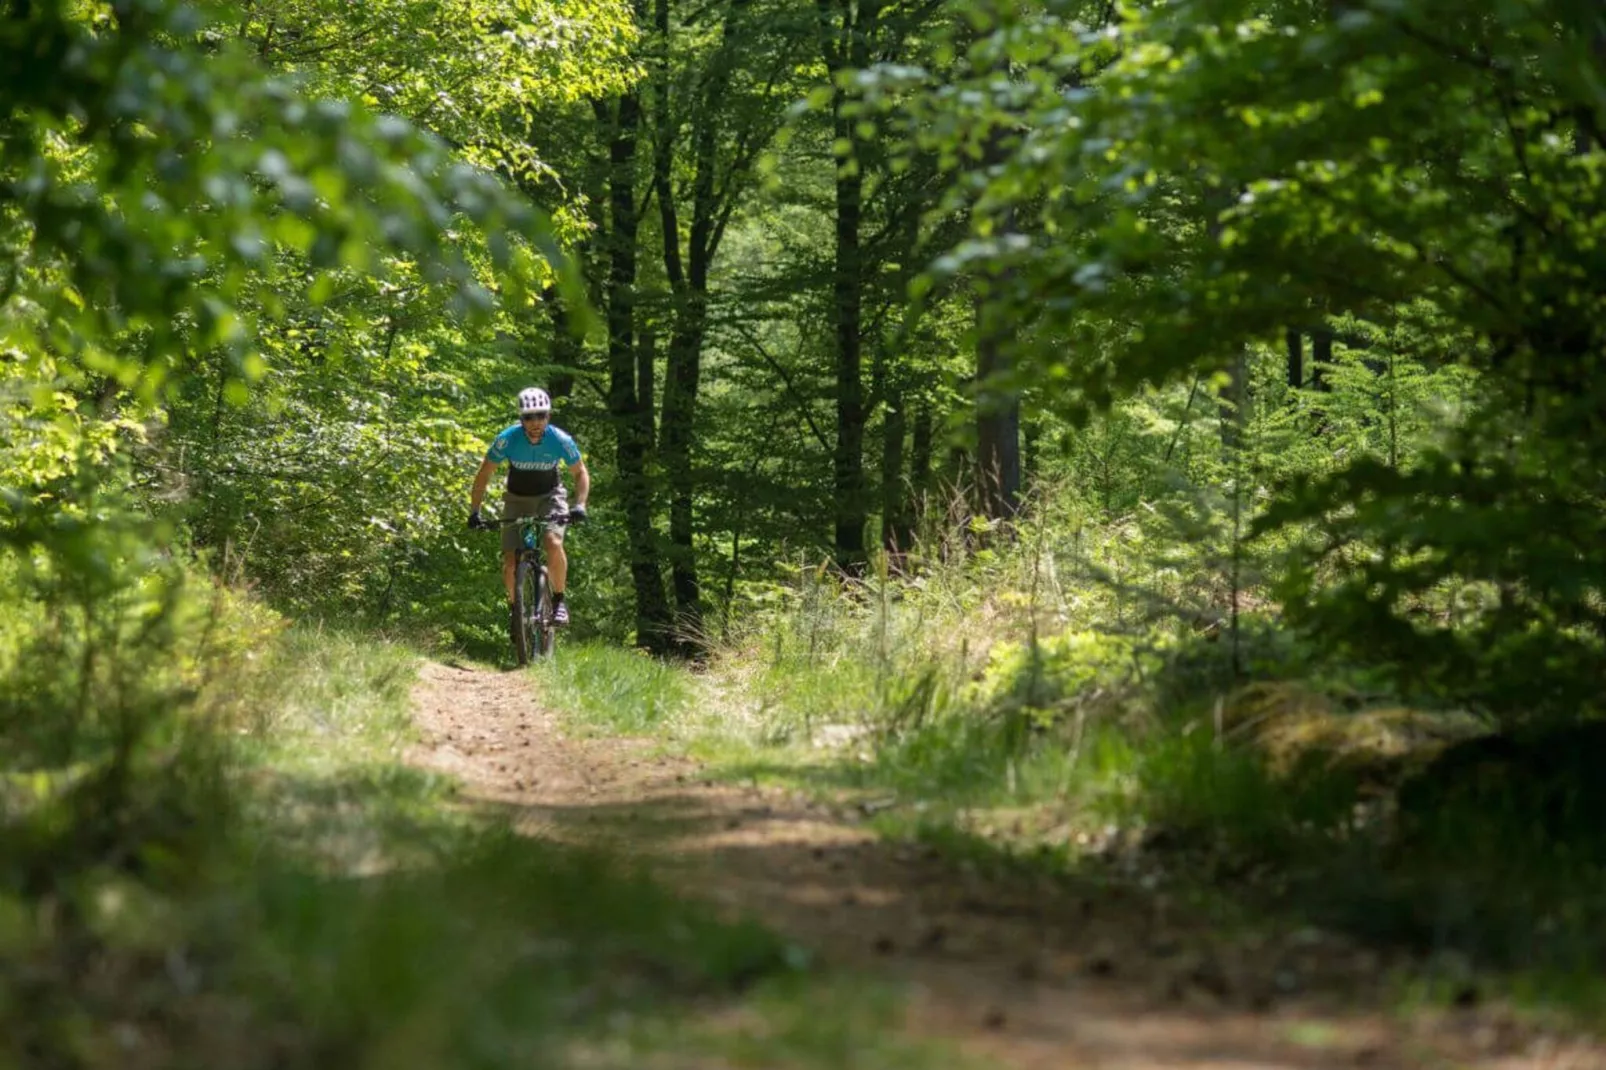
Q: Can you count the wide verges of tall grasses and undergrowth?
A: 2